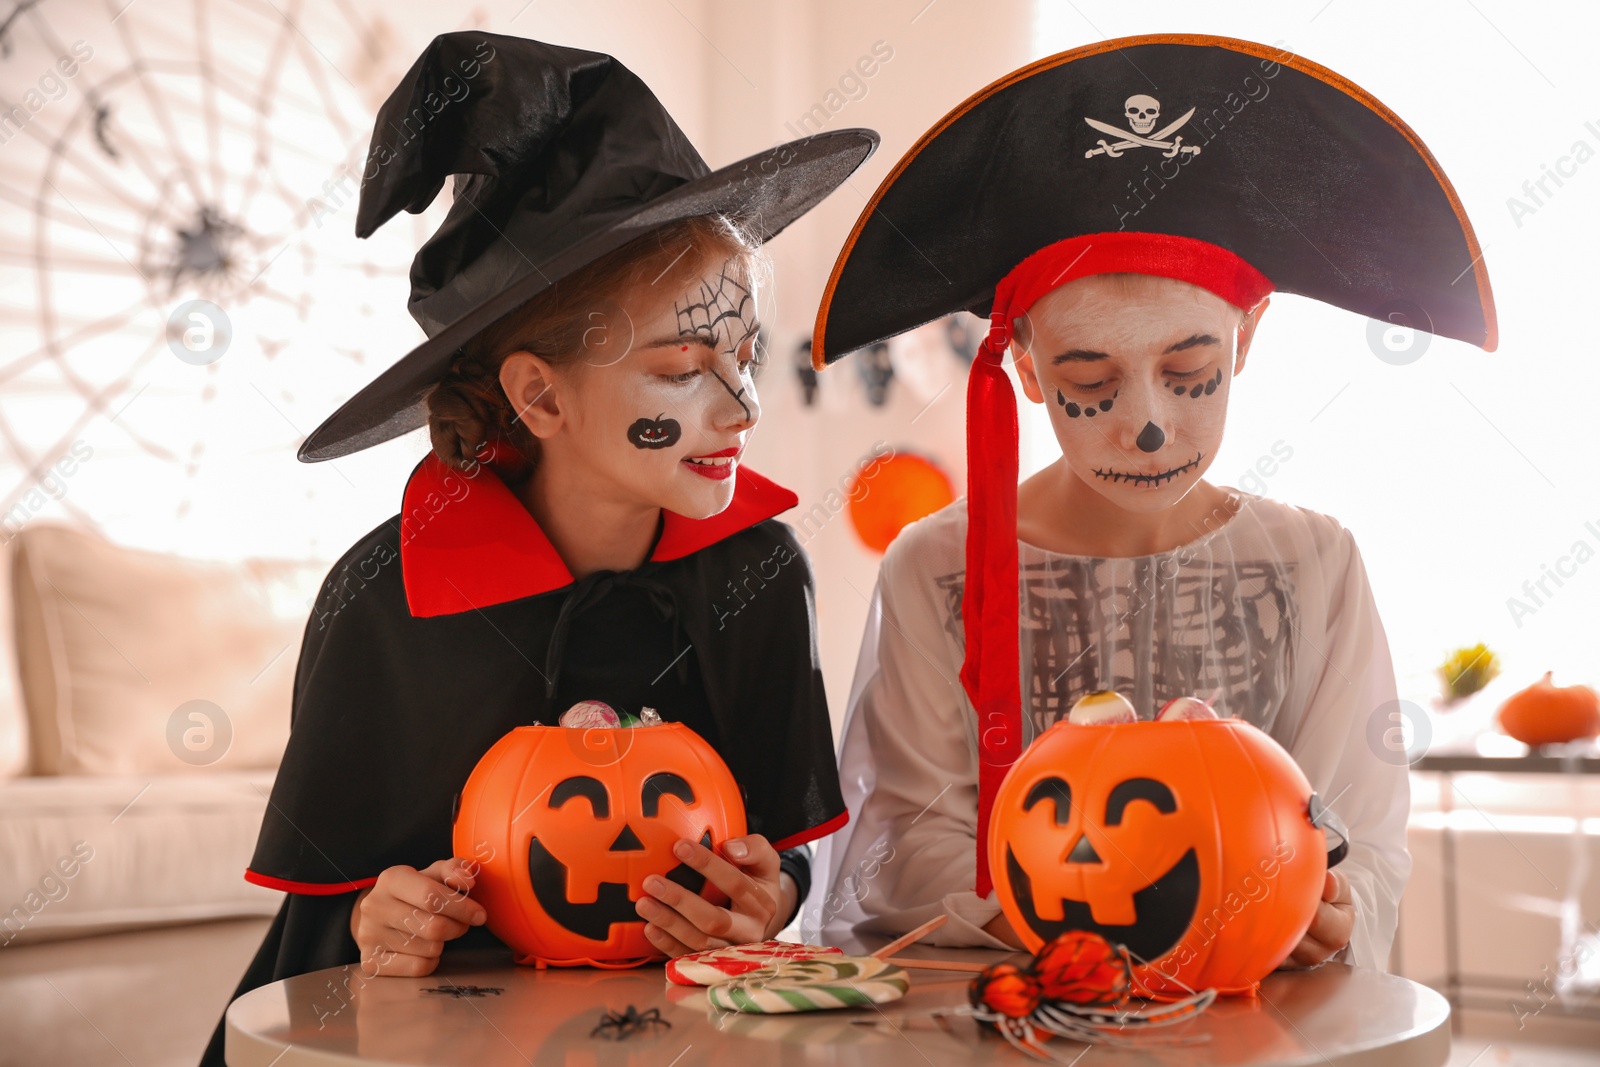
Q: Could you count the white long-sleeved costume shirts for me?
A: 1